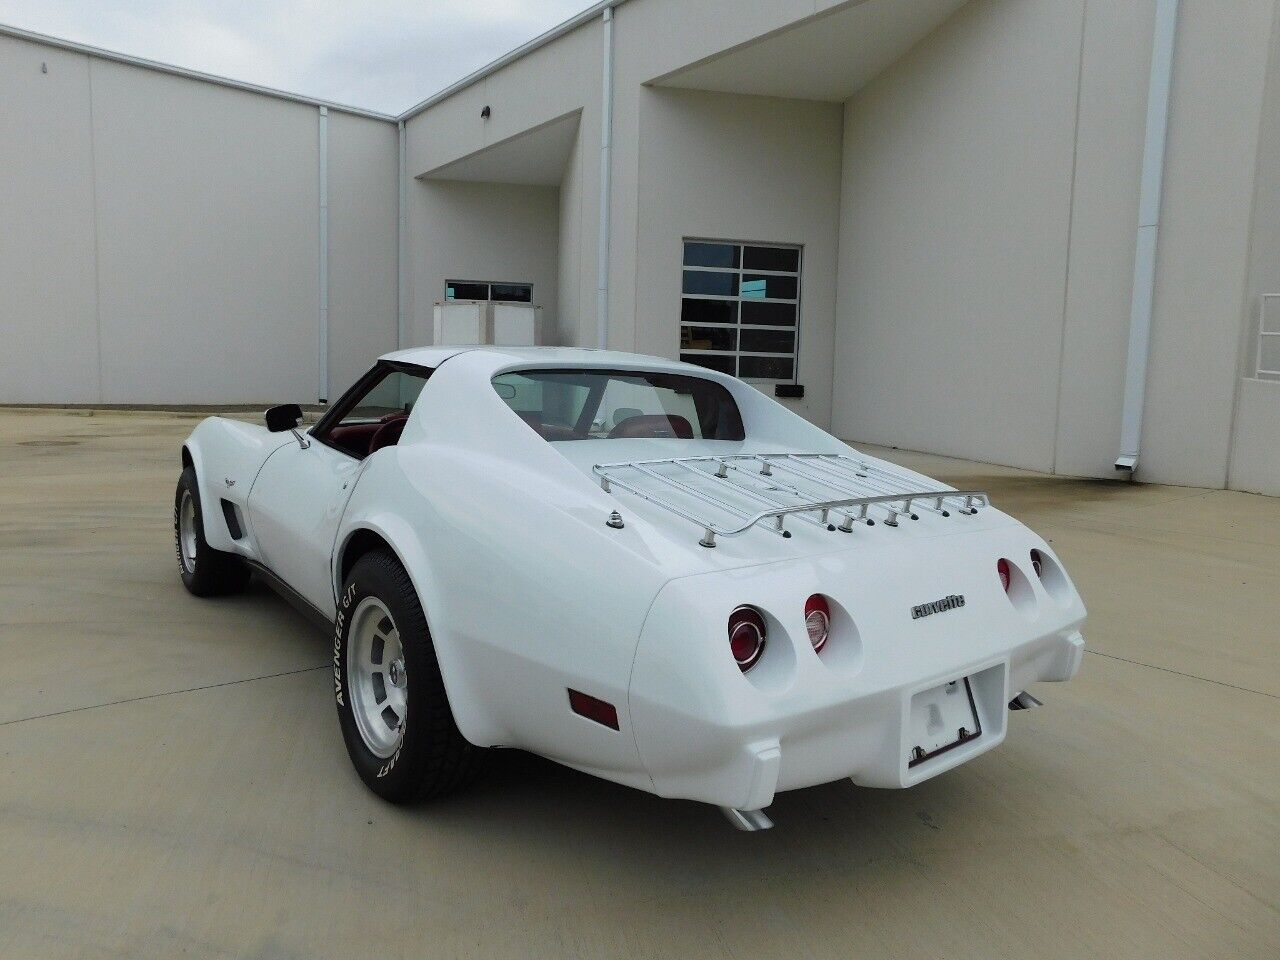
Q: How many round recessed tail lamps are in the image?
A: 4